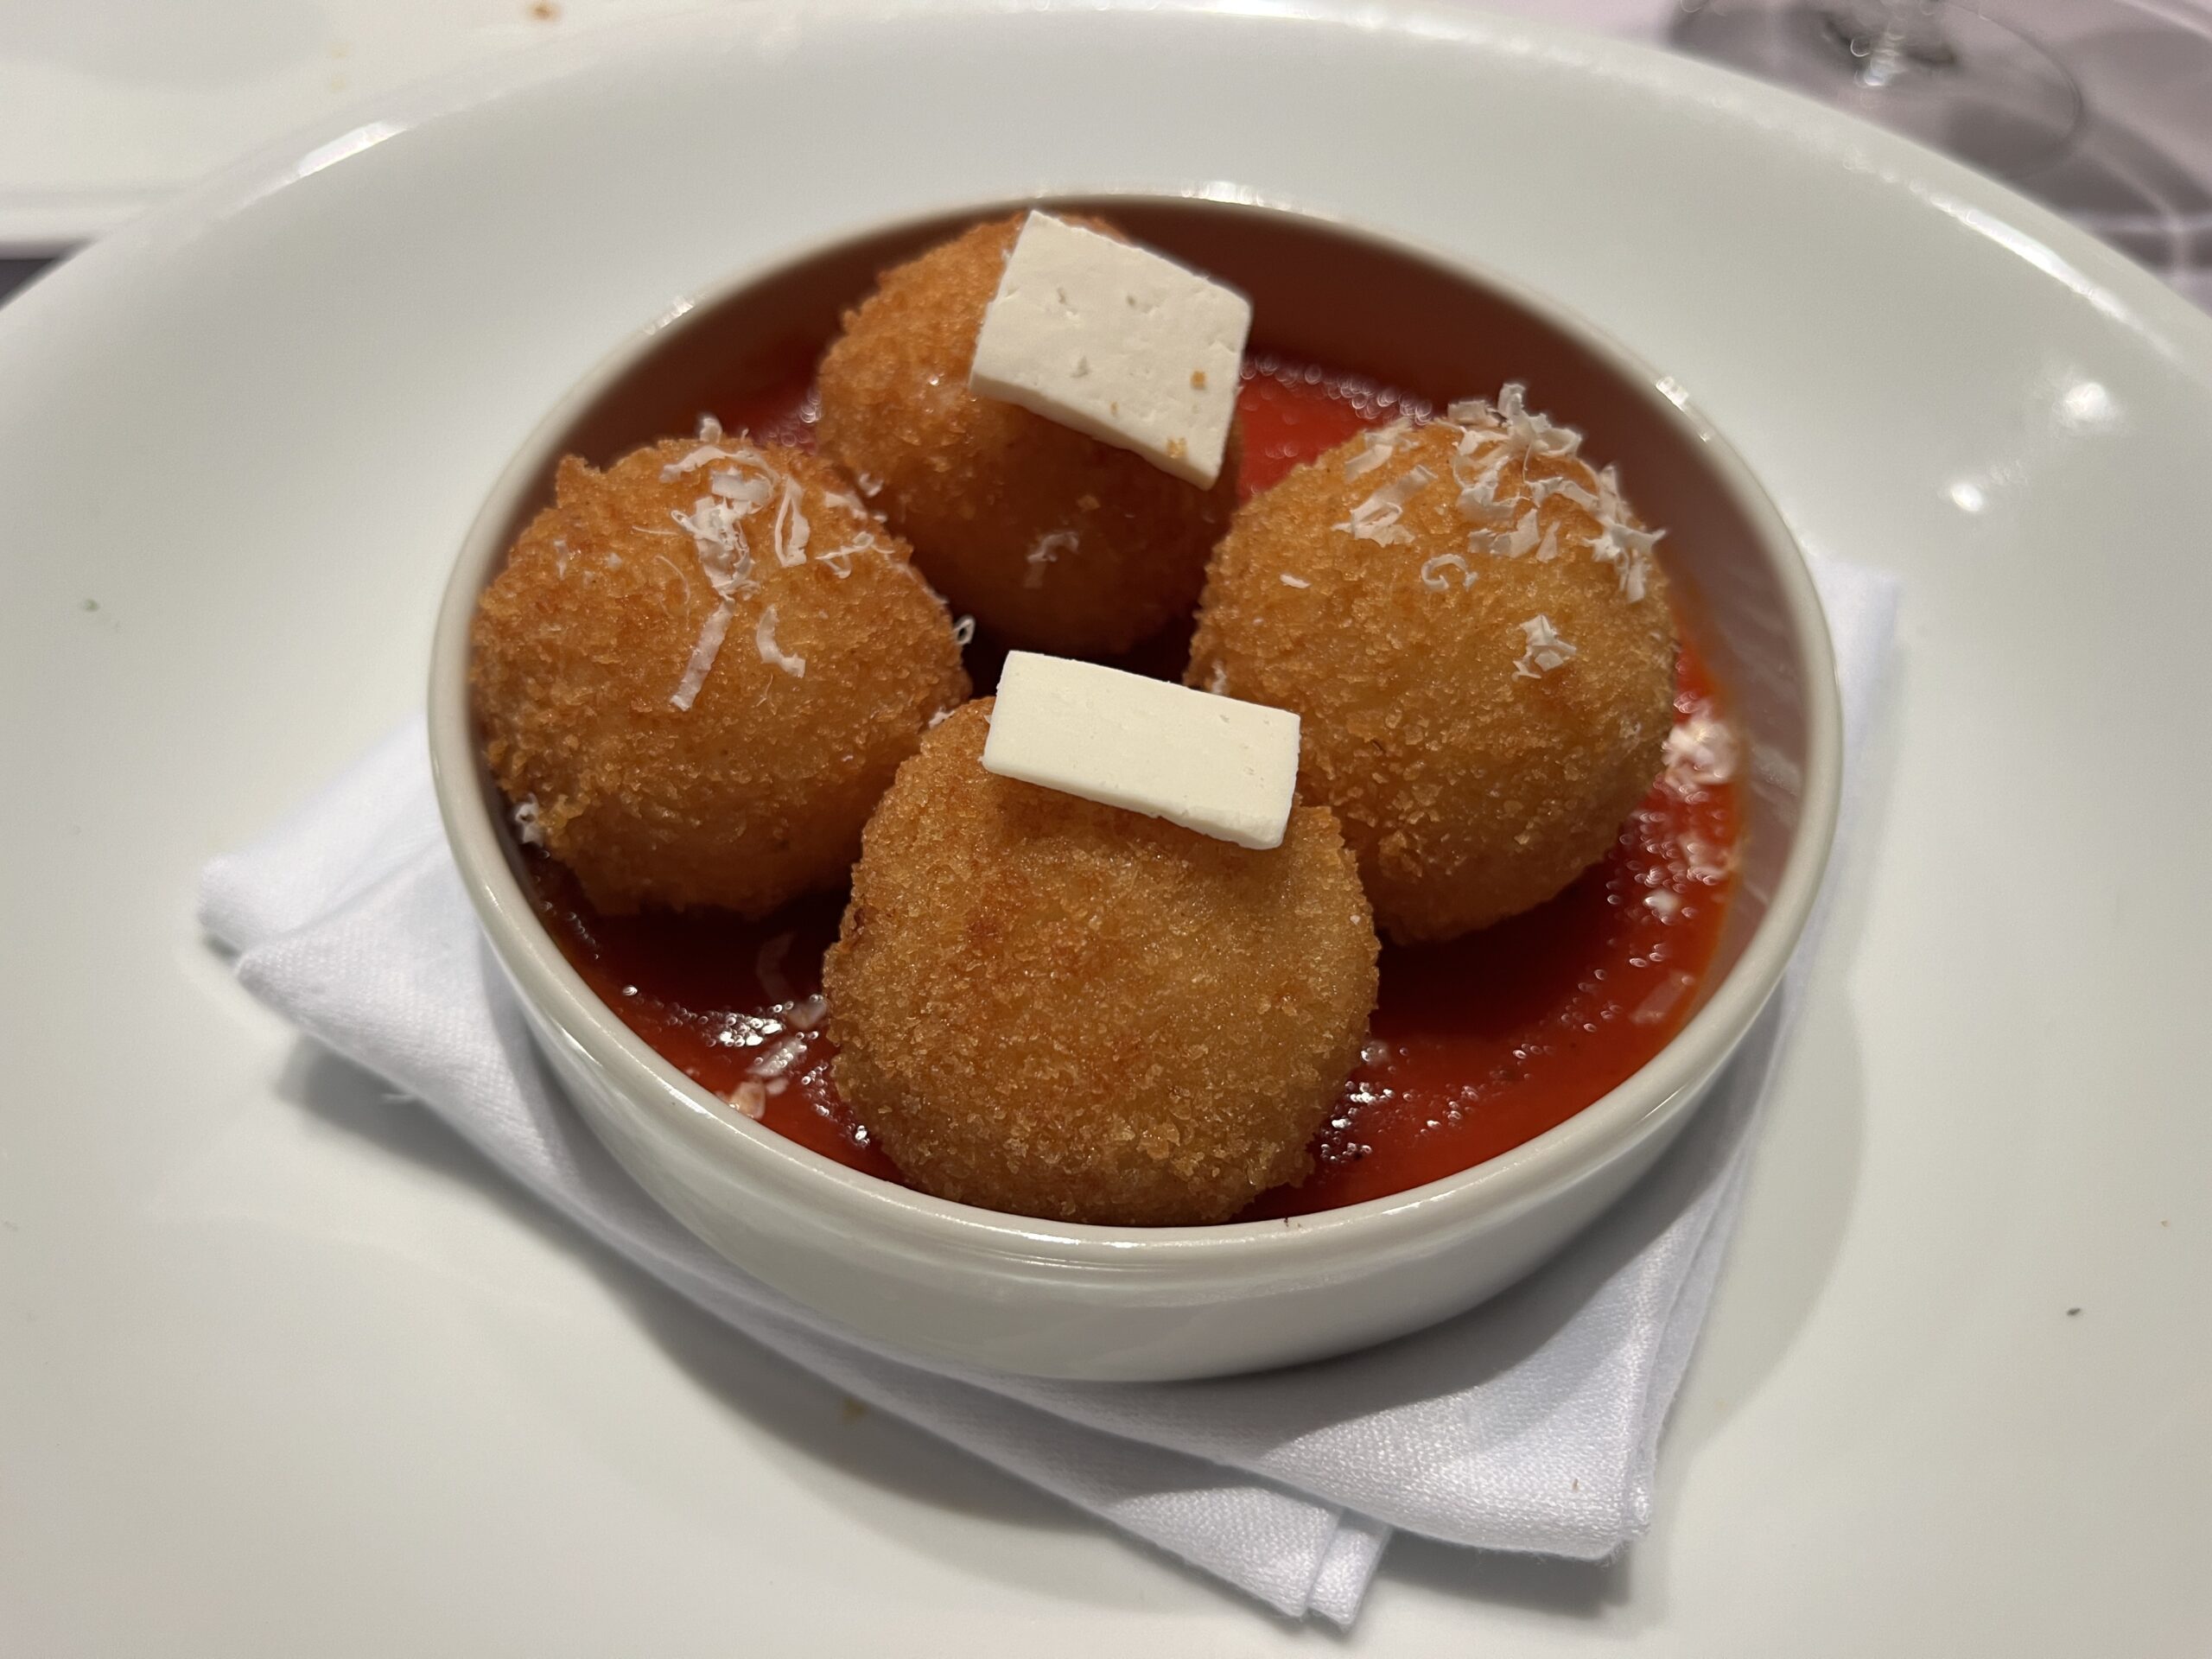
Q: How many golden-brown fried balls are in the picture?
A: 4